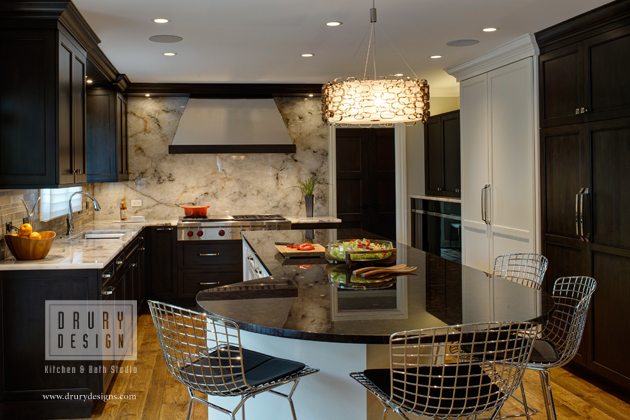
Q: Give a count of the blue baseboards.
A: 0